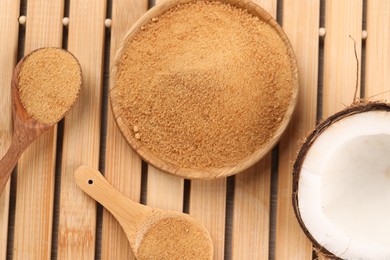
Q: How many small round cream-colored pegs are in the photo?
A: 5